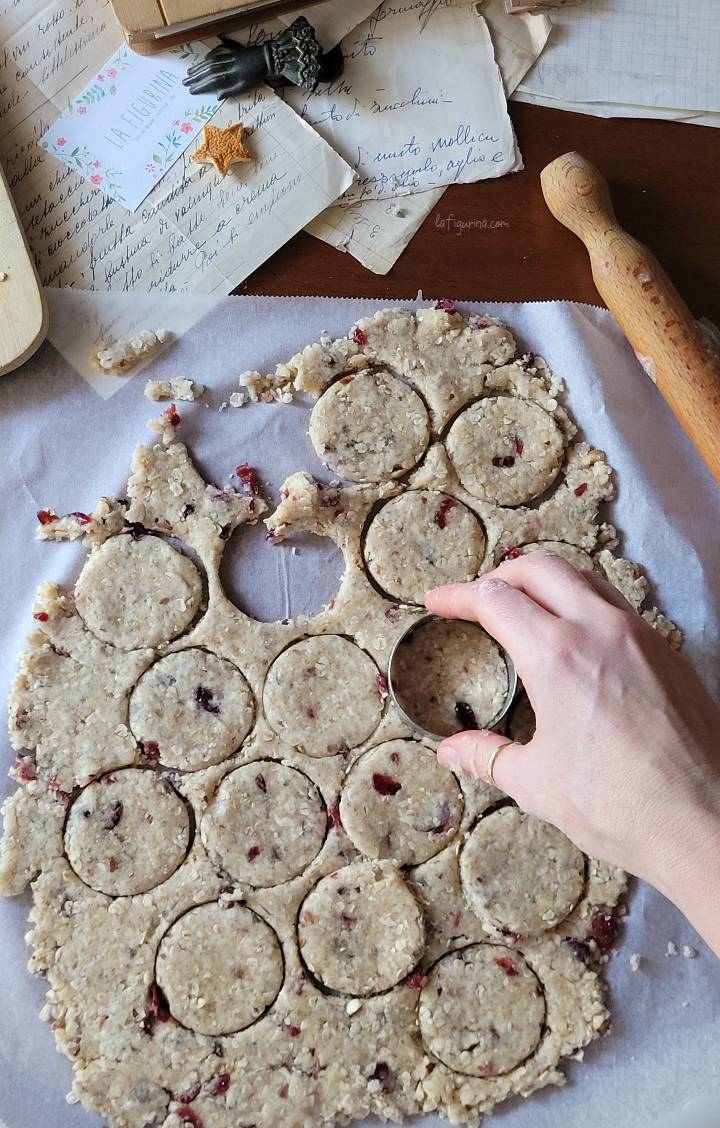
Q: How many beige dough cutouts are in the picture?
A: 15